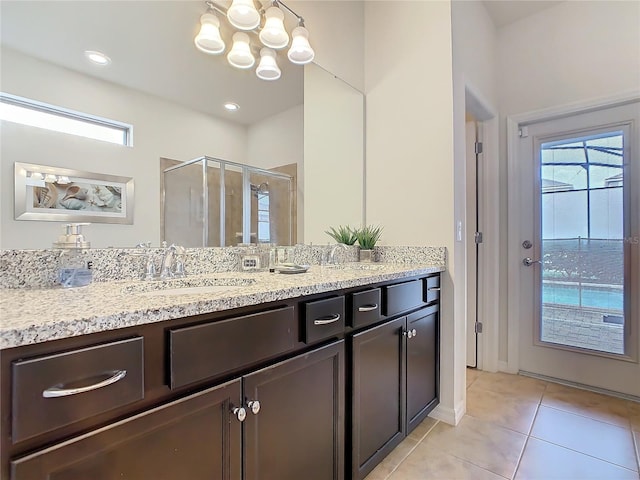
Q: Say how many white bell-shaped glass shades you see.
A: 6